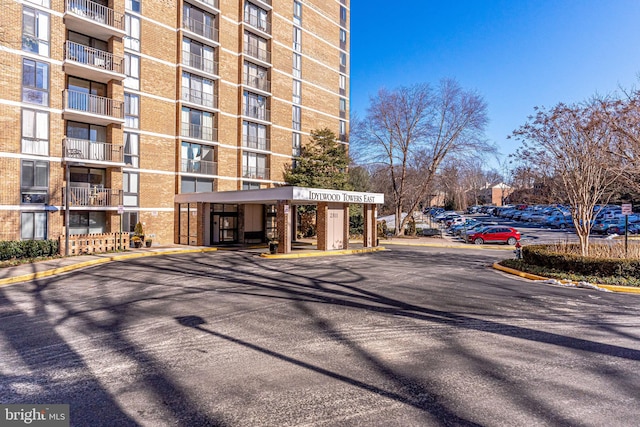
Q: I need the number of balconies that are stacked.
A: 5